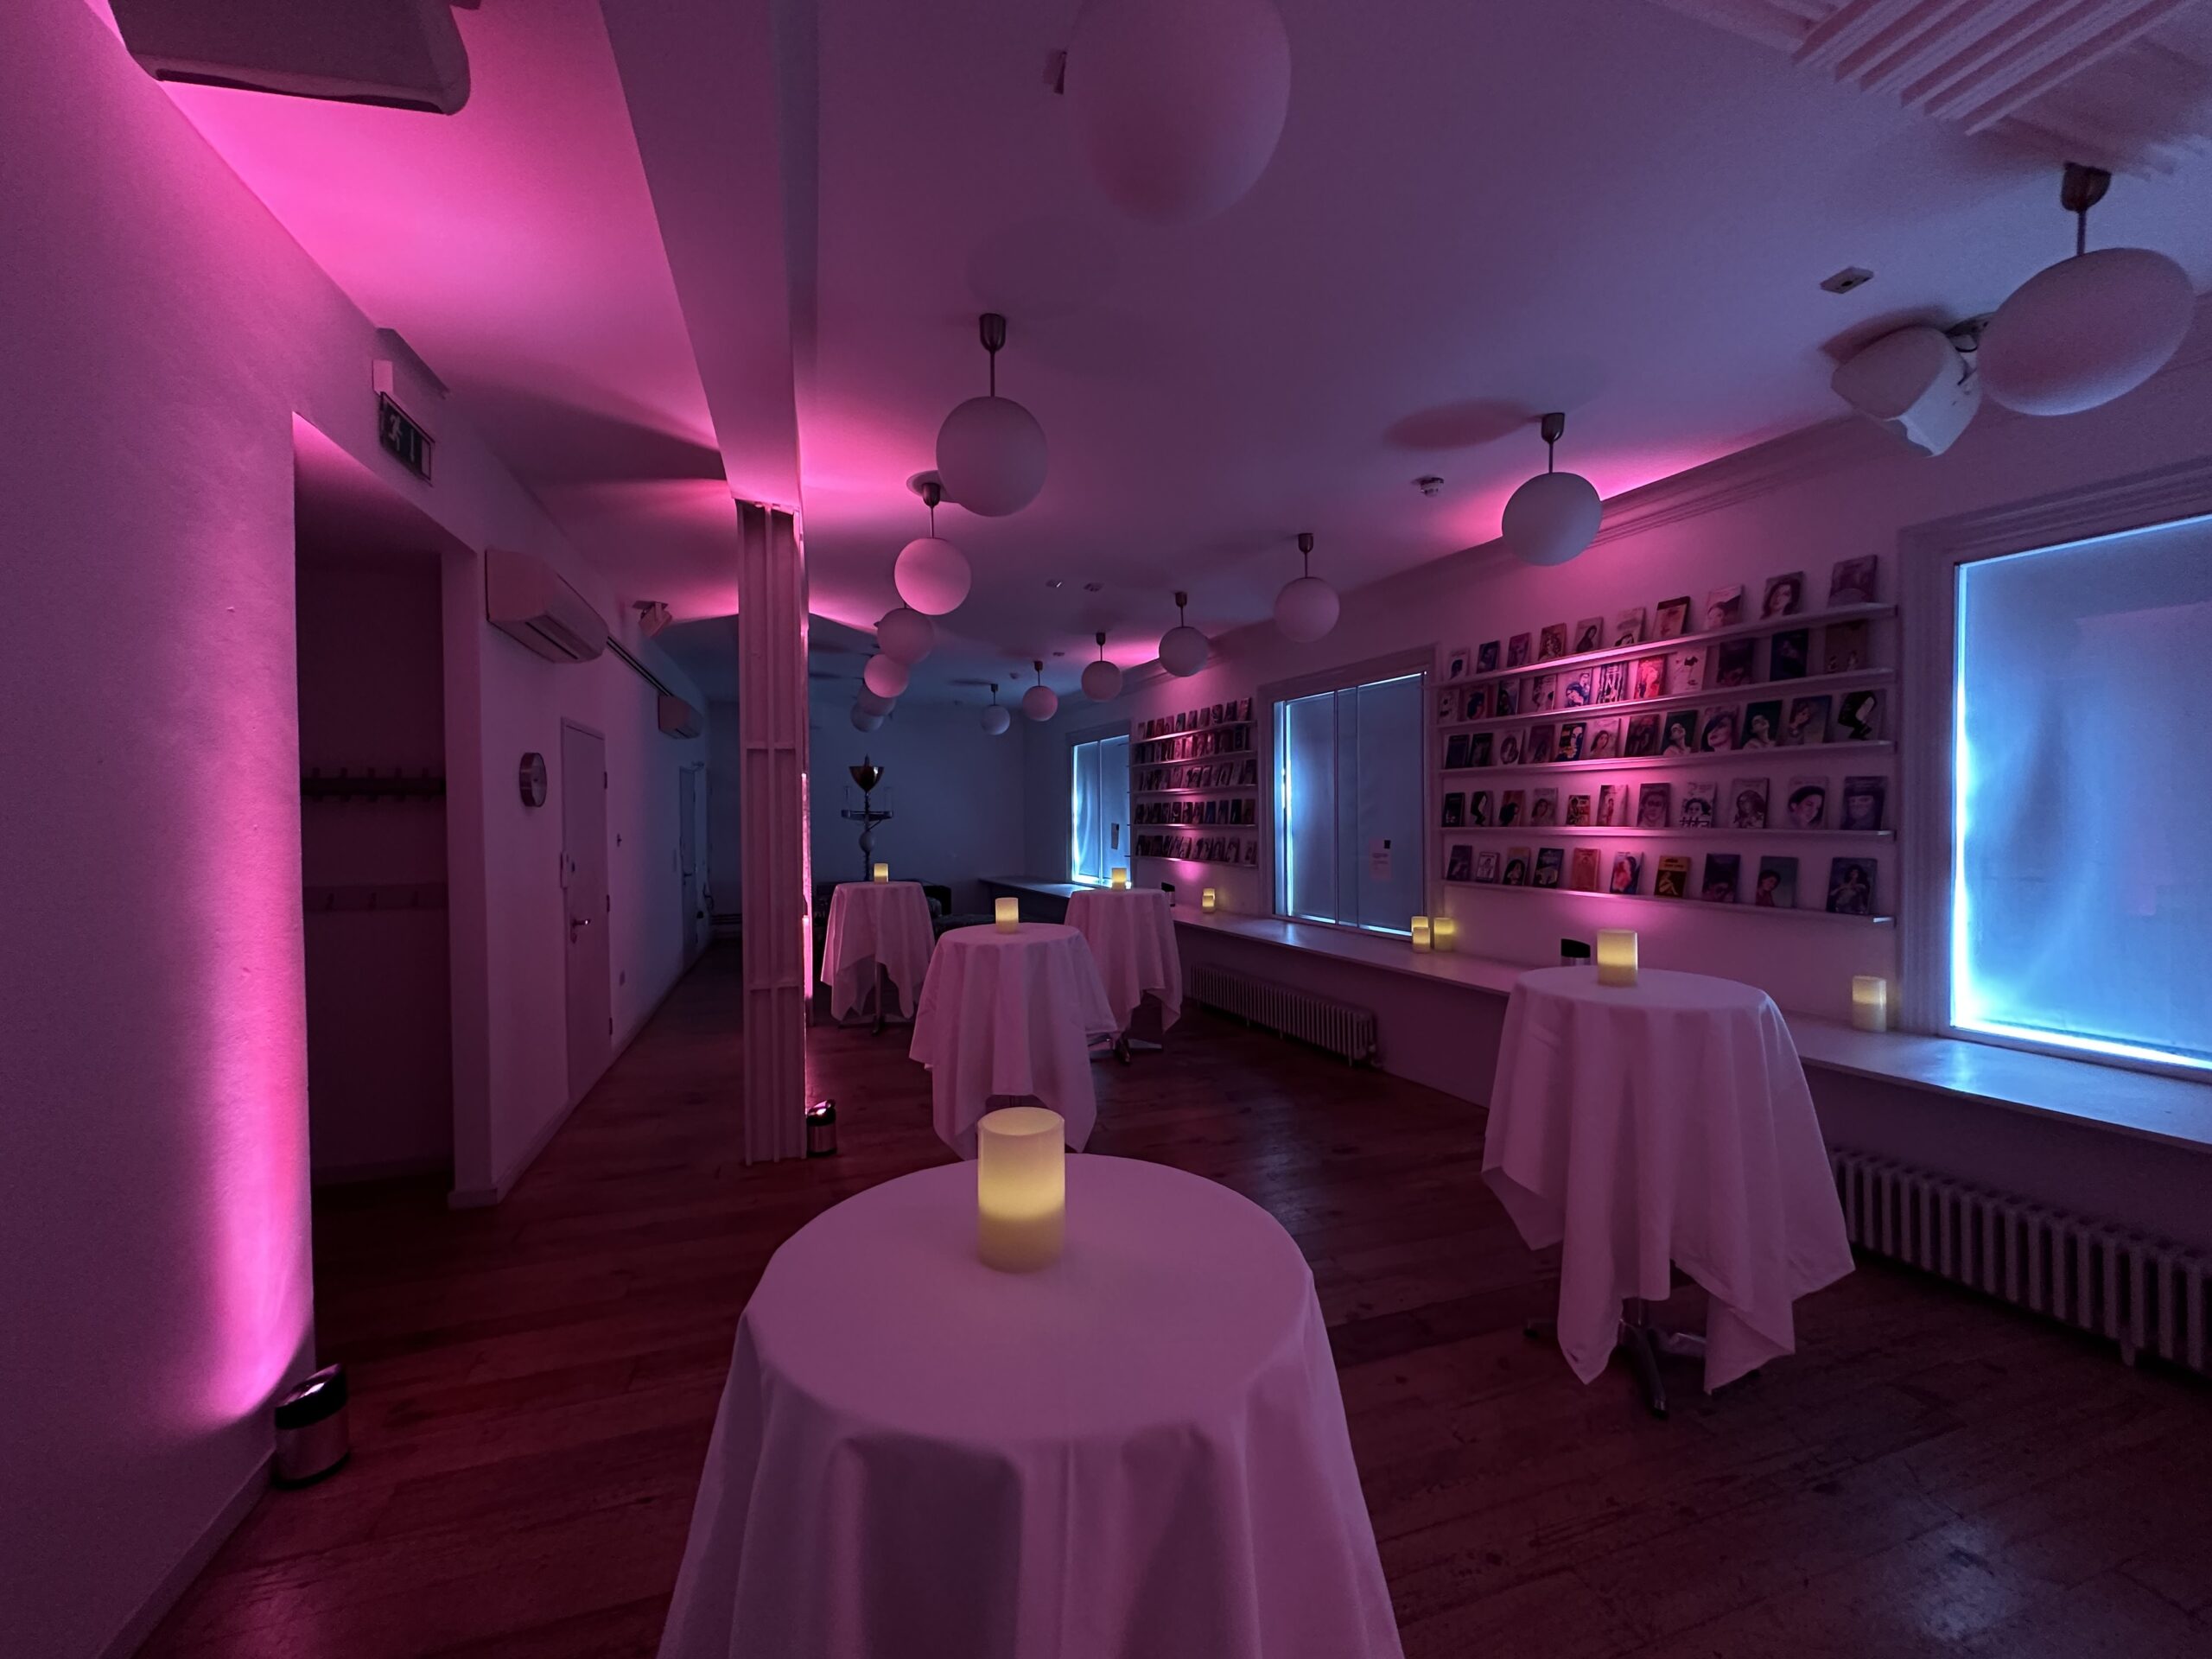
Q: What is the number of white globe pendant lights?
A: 14